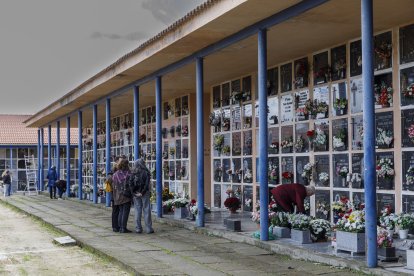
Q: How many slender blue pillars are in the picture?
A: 13